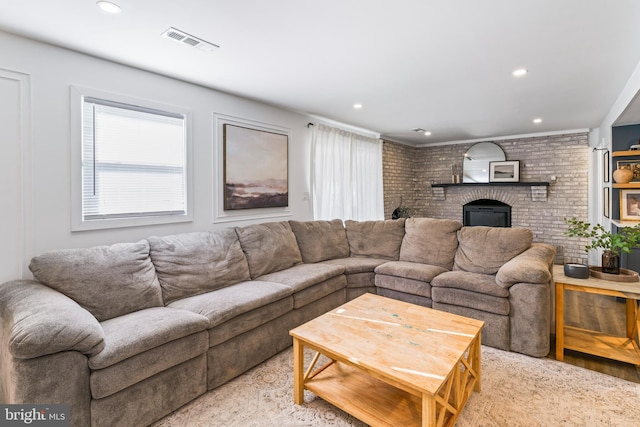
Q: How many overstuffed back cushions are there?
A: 7